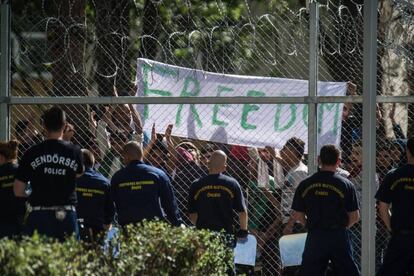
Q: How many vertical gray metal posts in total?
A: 3